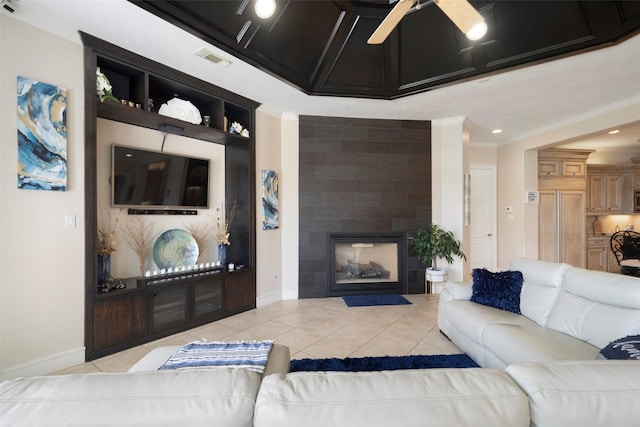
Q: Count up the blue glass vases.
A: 2